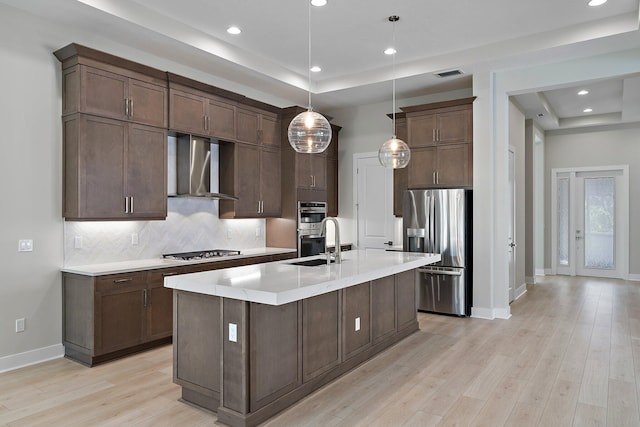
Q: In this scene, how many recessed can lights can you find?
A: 7